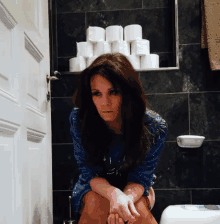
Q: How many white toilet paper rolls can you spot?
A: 11